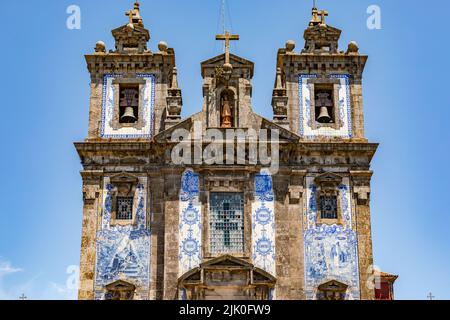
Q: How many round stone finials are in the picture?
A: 4